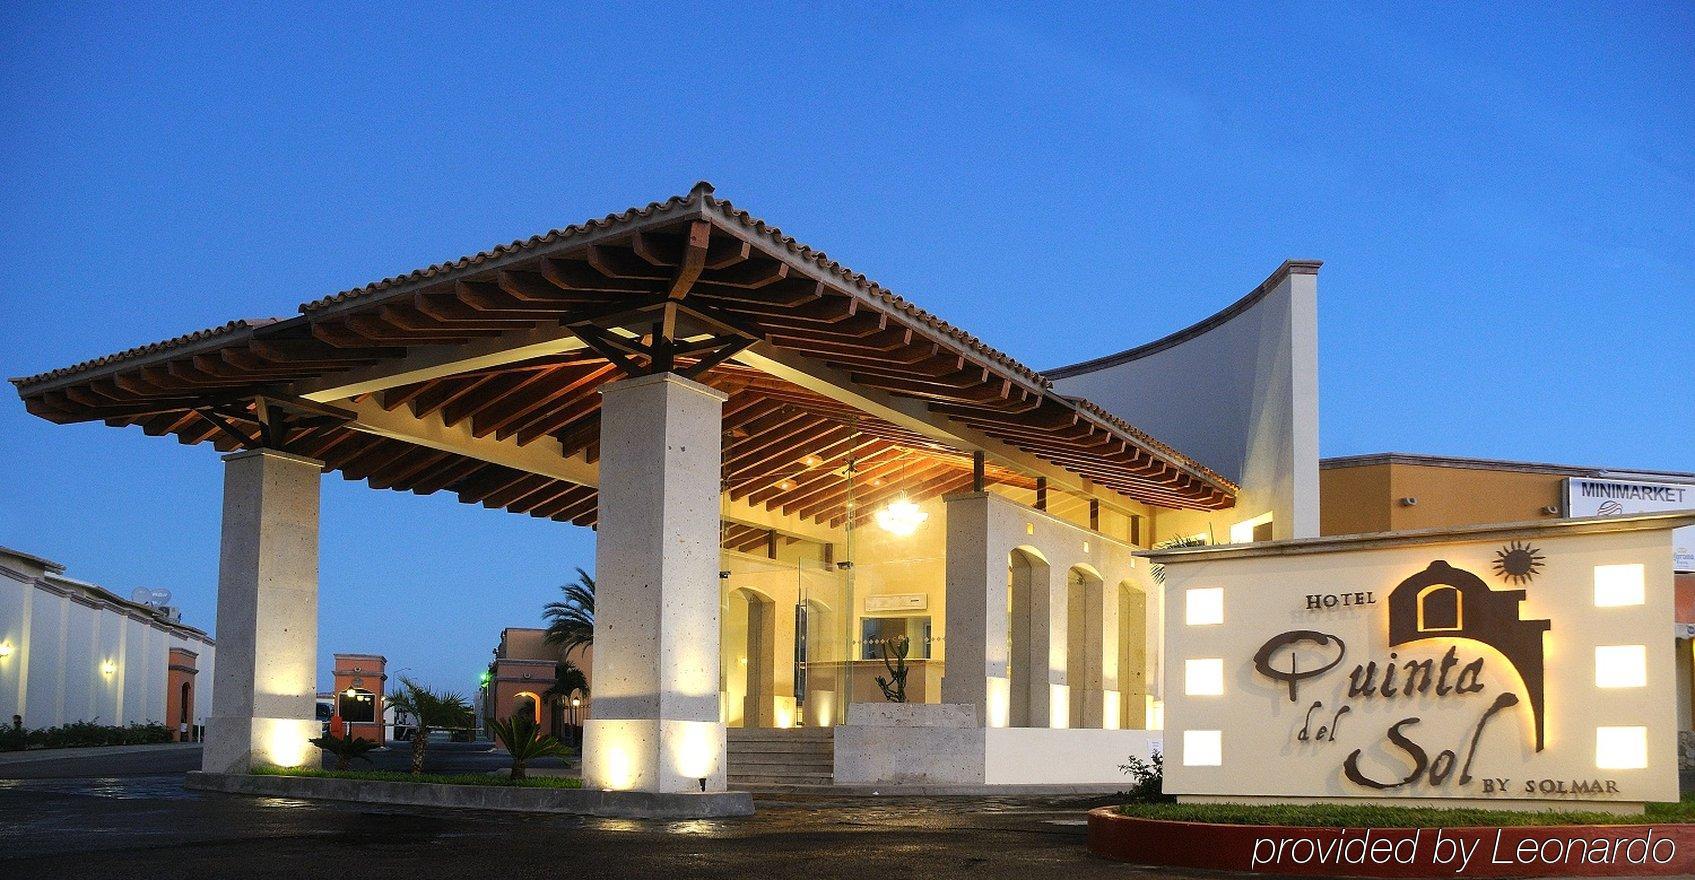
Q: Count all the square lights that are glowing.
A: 6